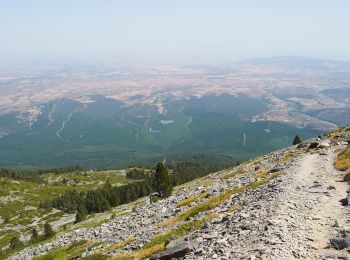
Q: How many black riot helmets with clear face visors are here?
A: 0